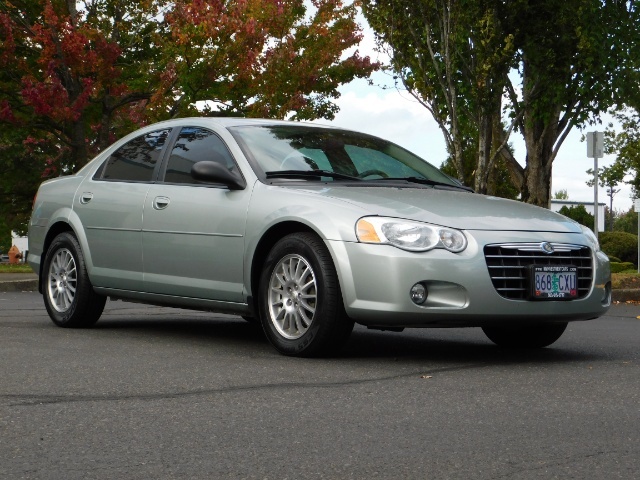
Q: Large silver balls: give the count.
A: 0